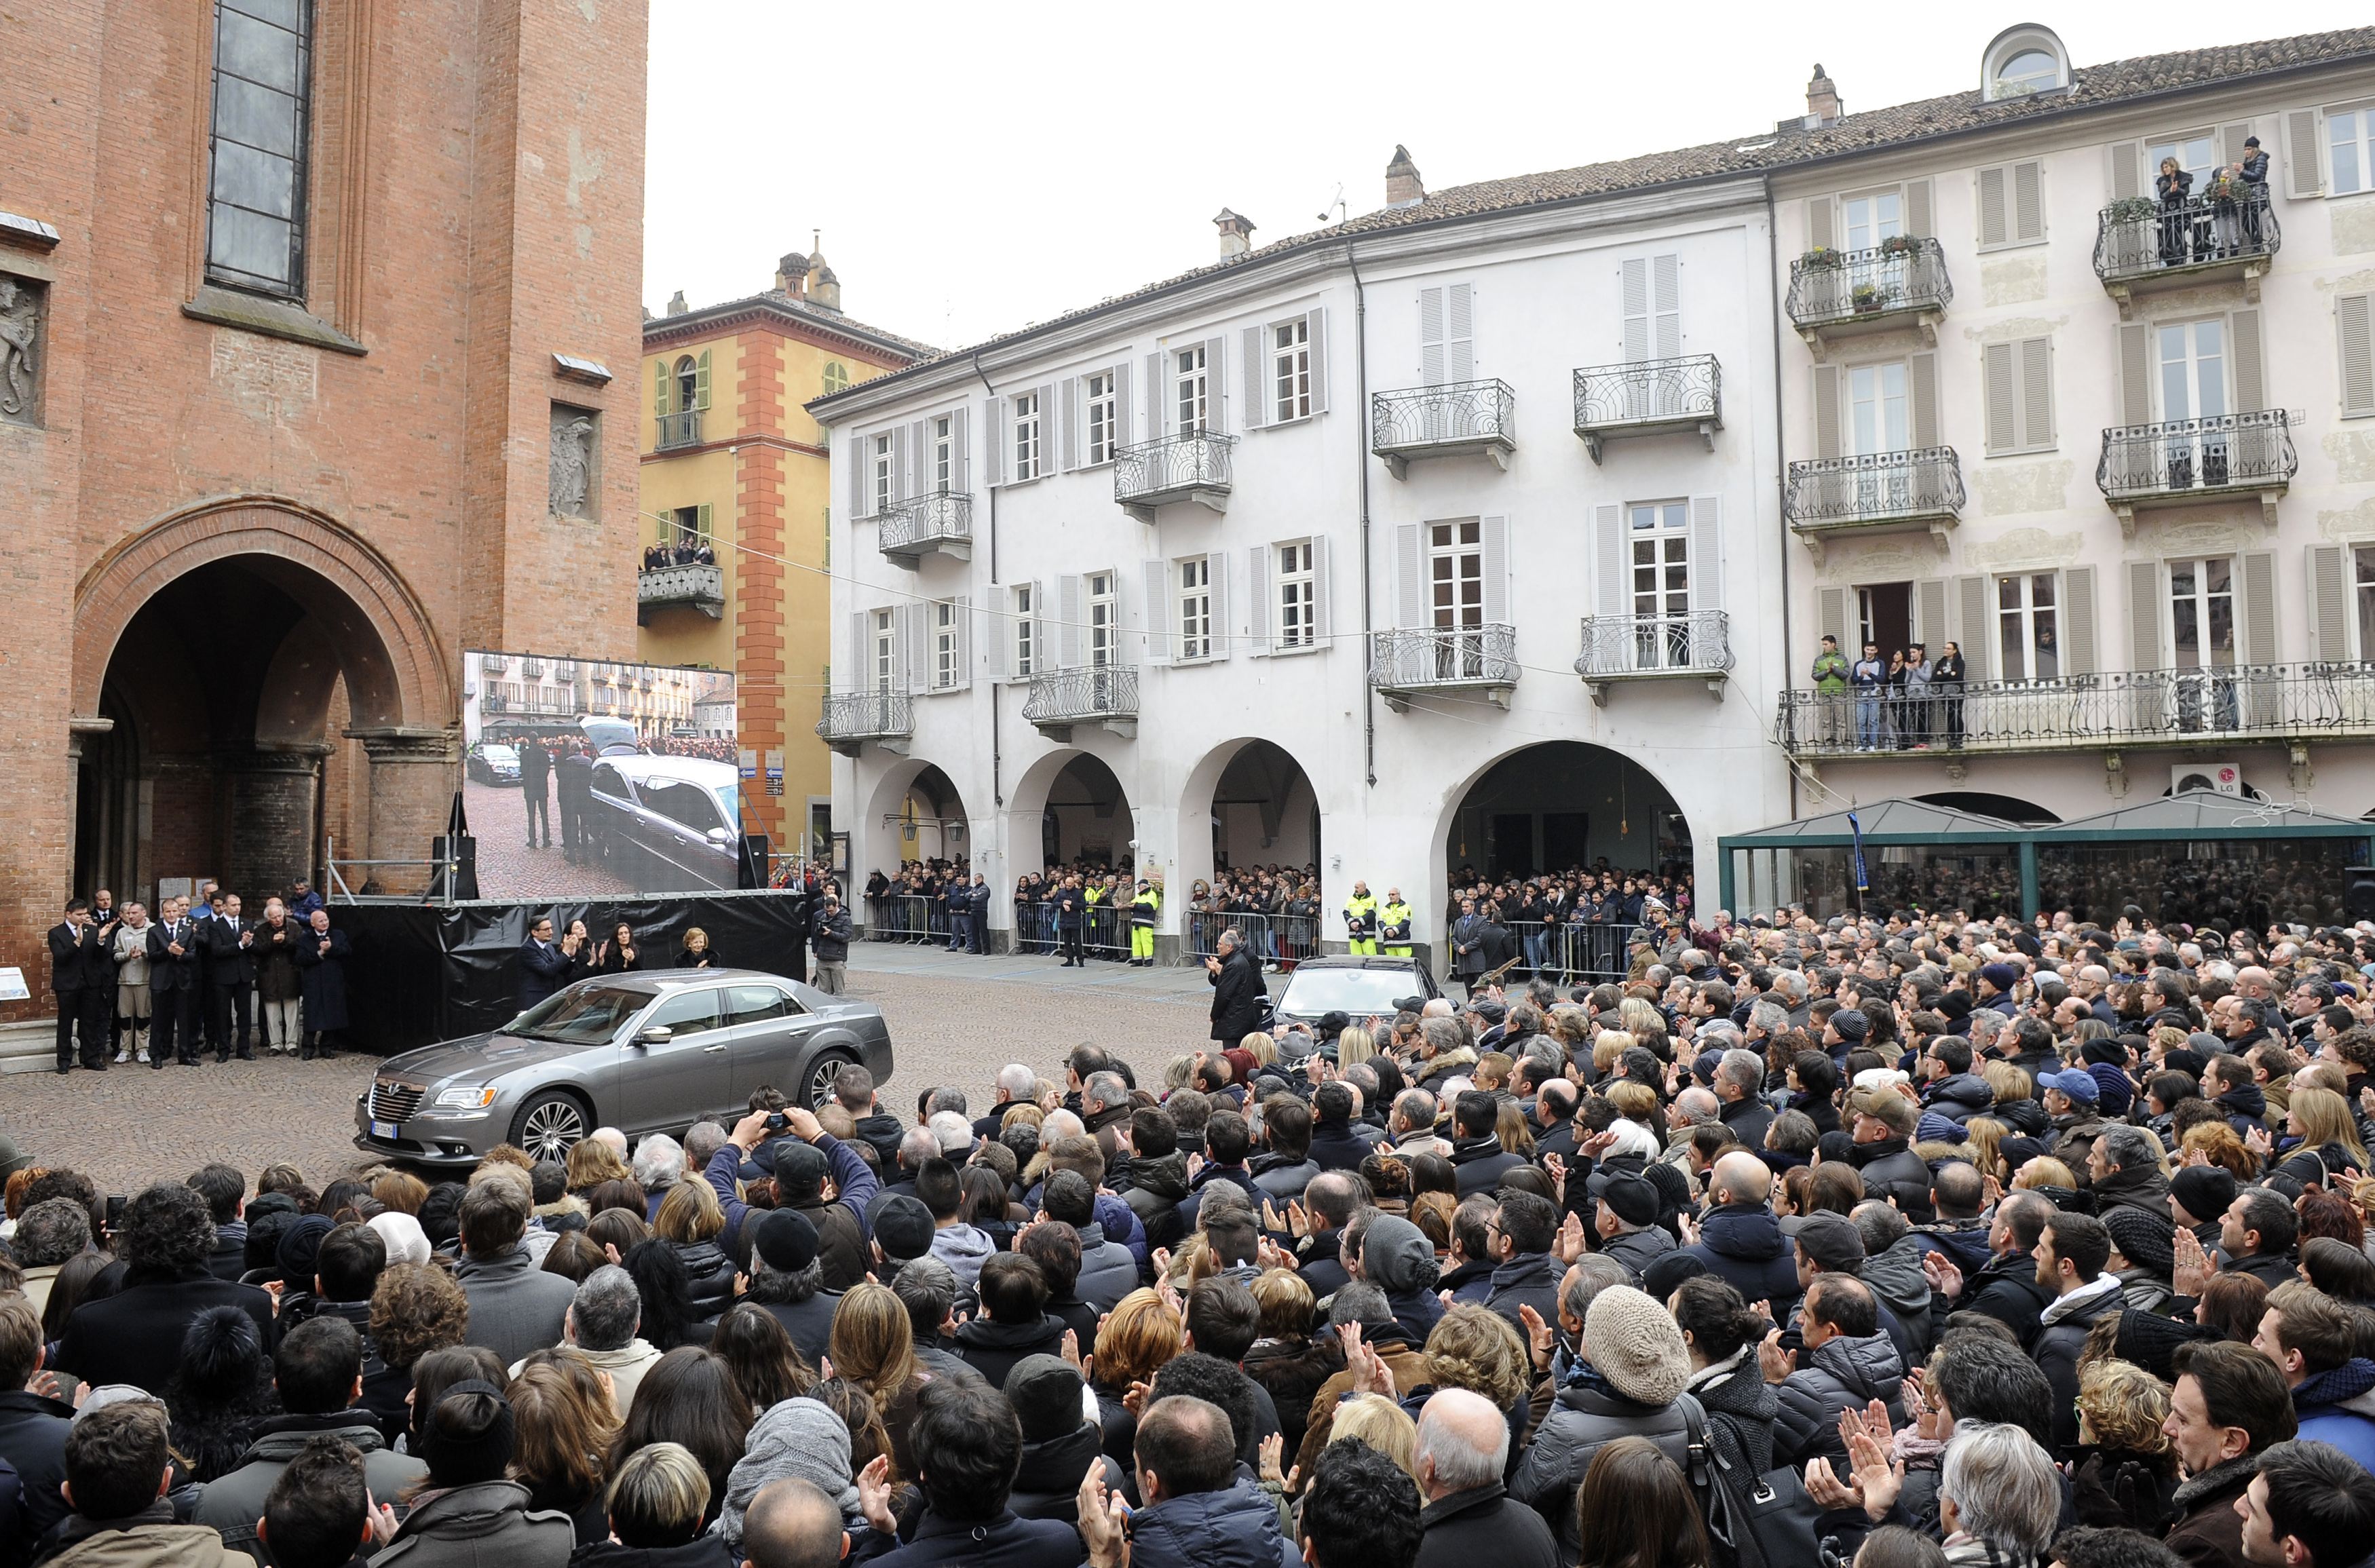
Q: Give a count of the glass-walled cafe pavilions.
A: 2